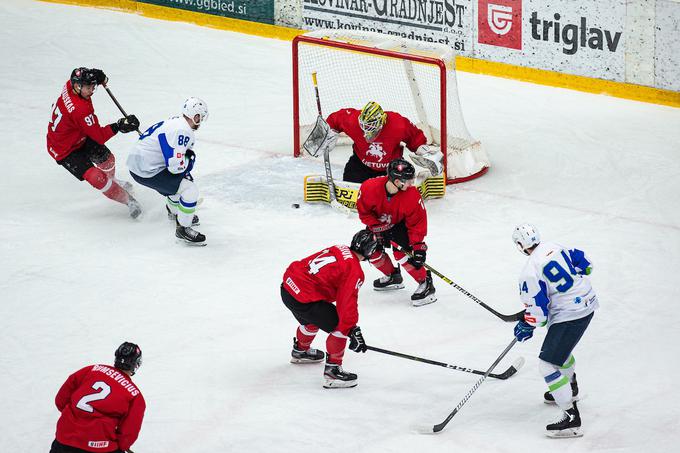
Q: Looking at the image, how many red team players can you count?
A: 5